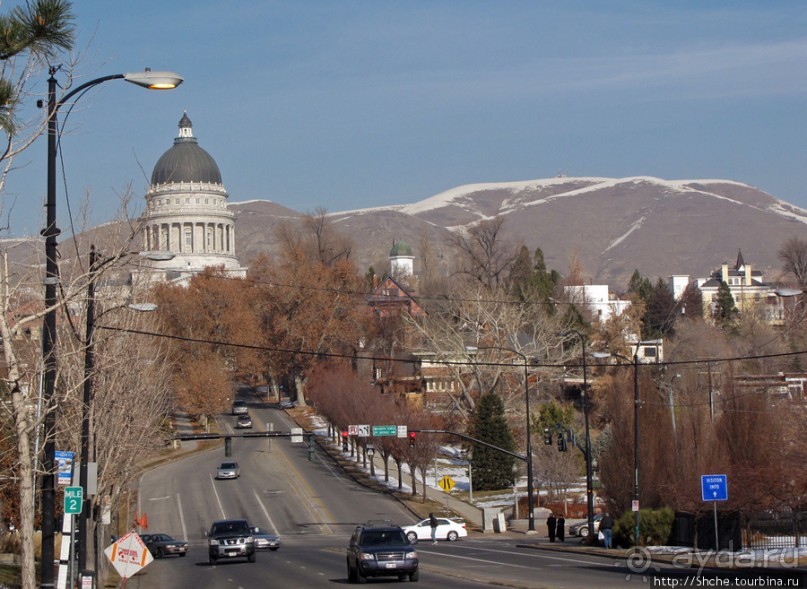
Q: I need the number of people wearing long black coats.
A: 2